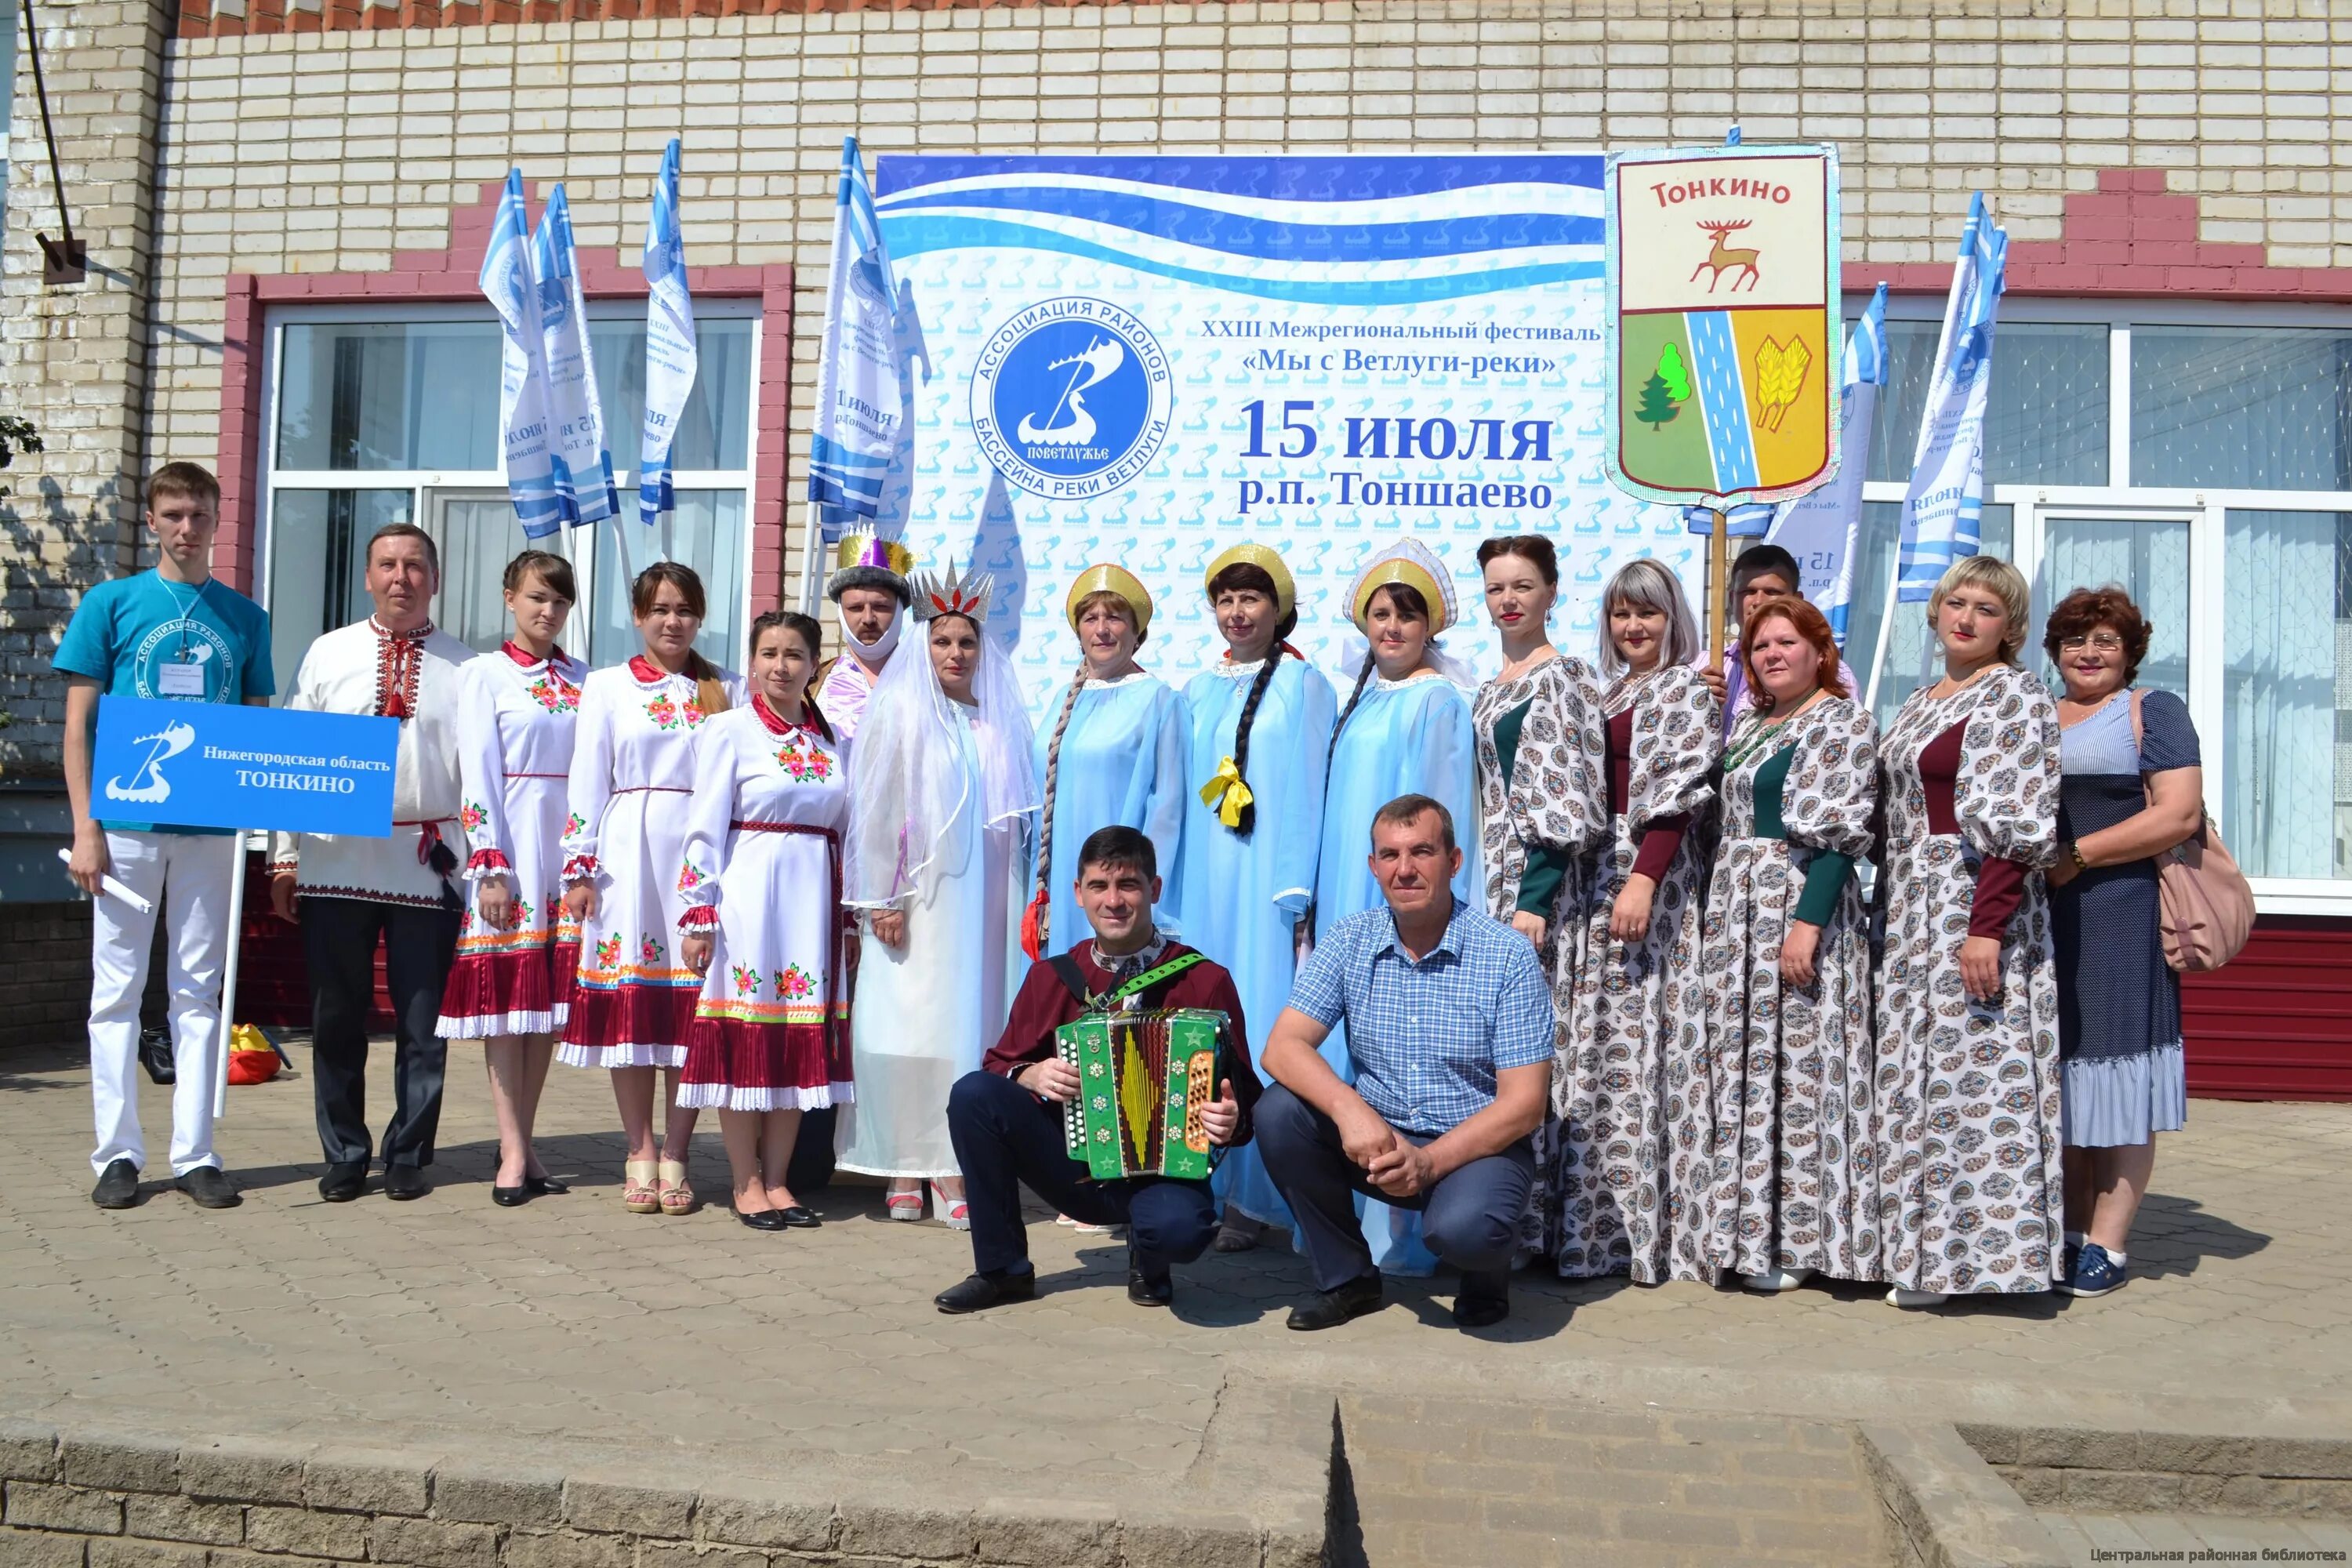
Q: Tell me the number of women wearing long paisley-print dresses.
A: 4